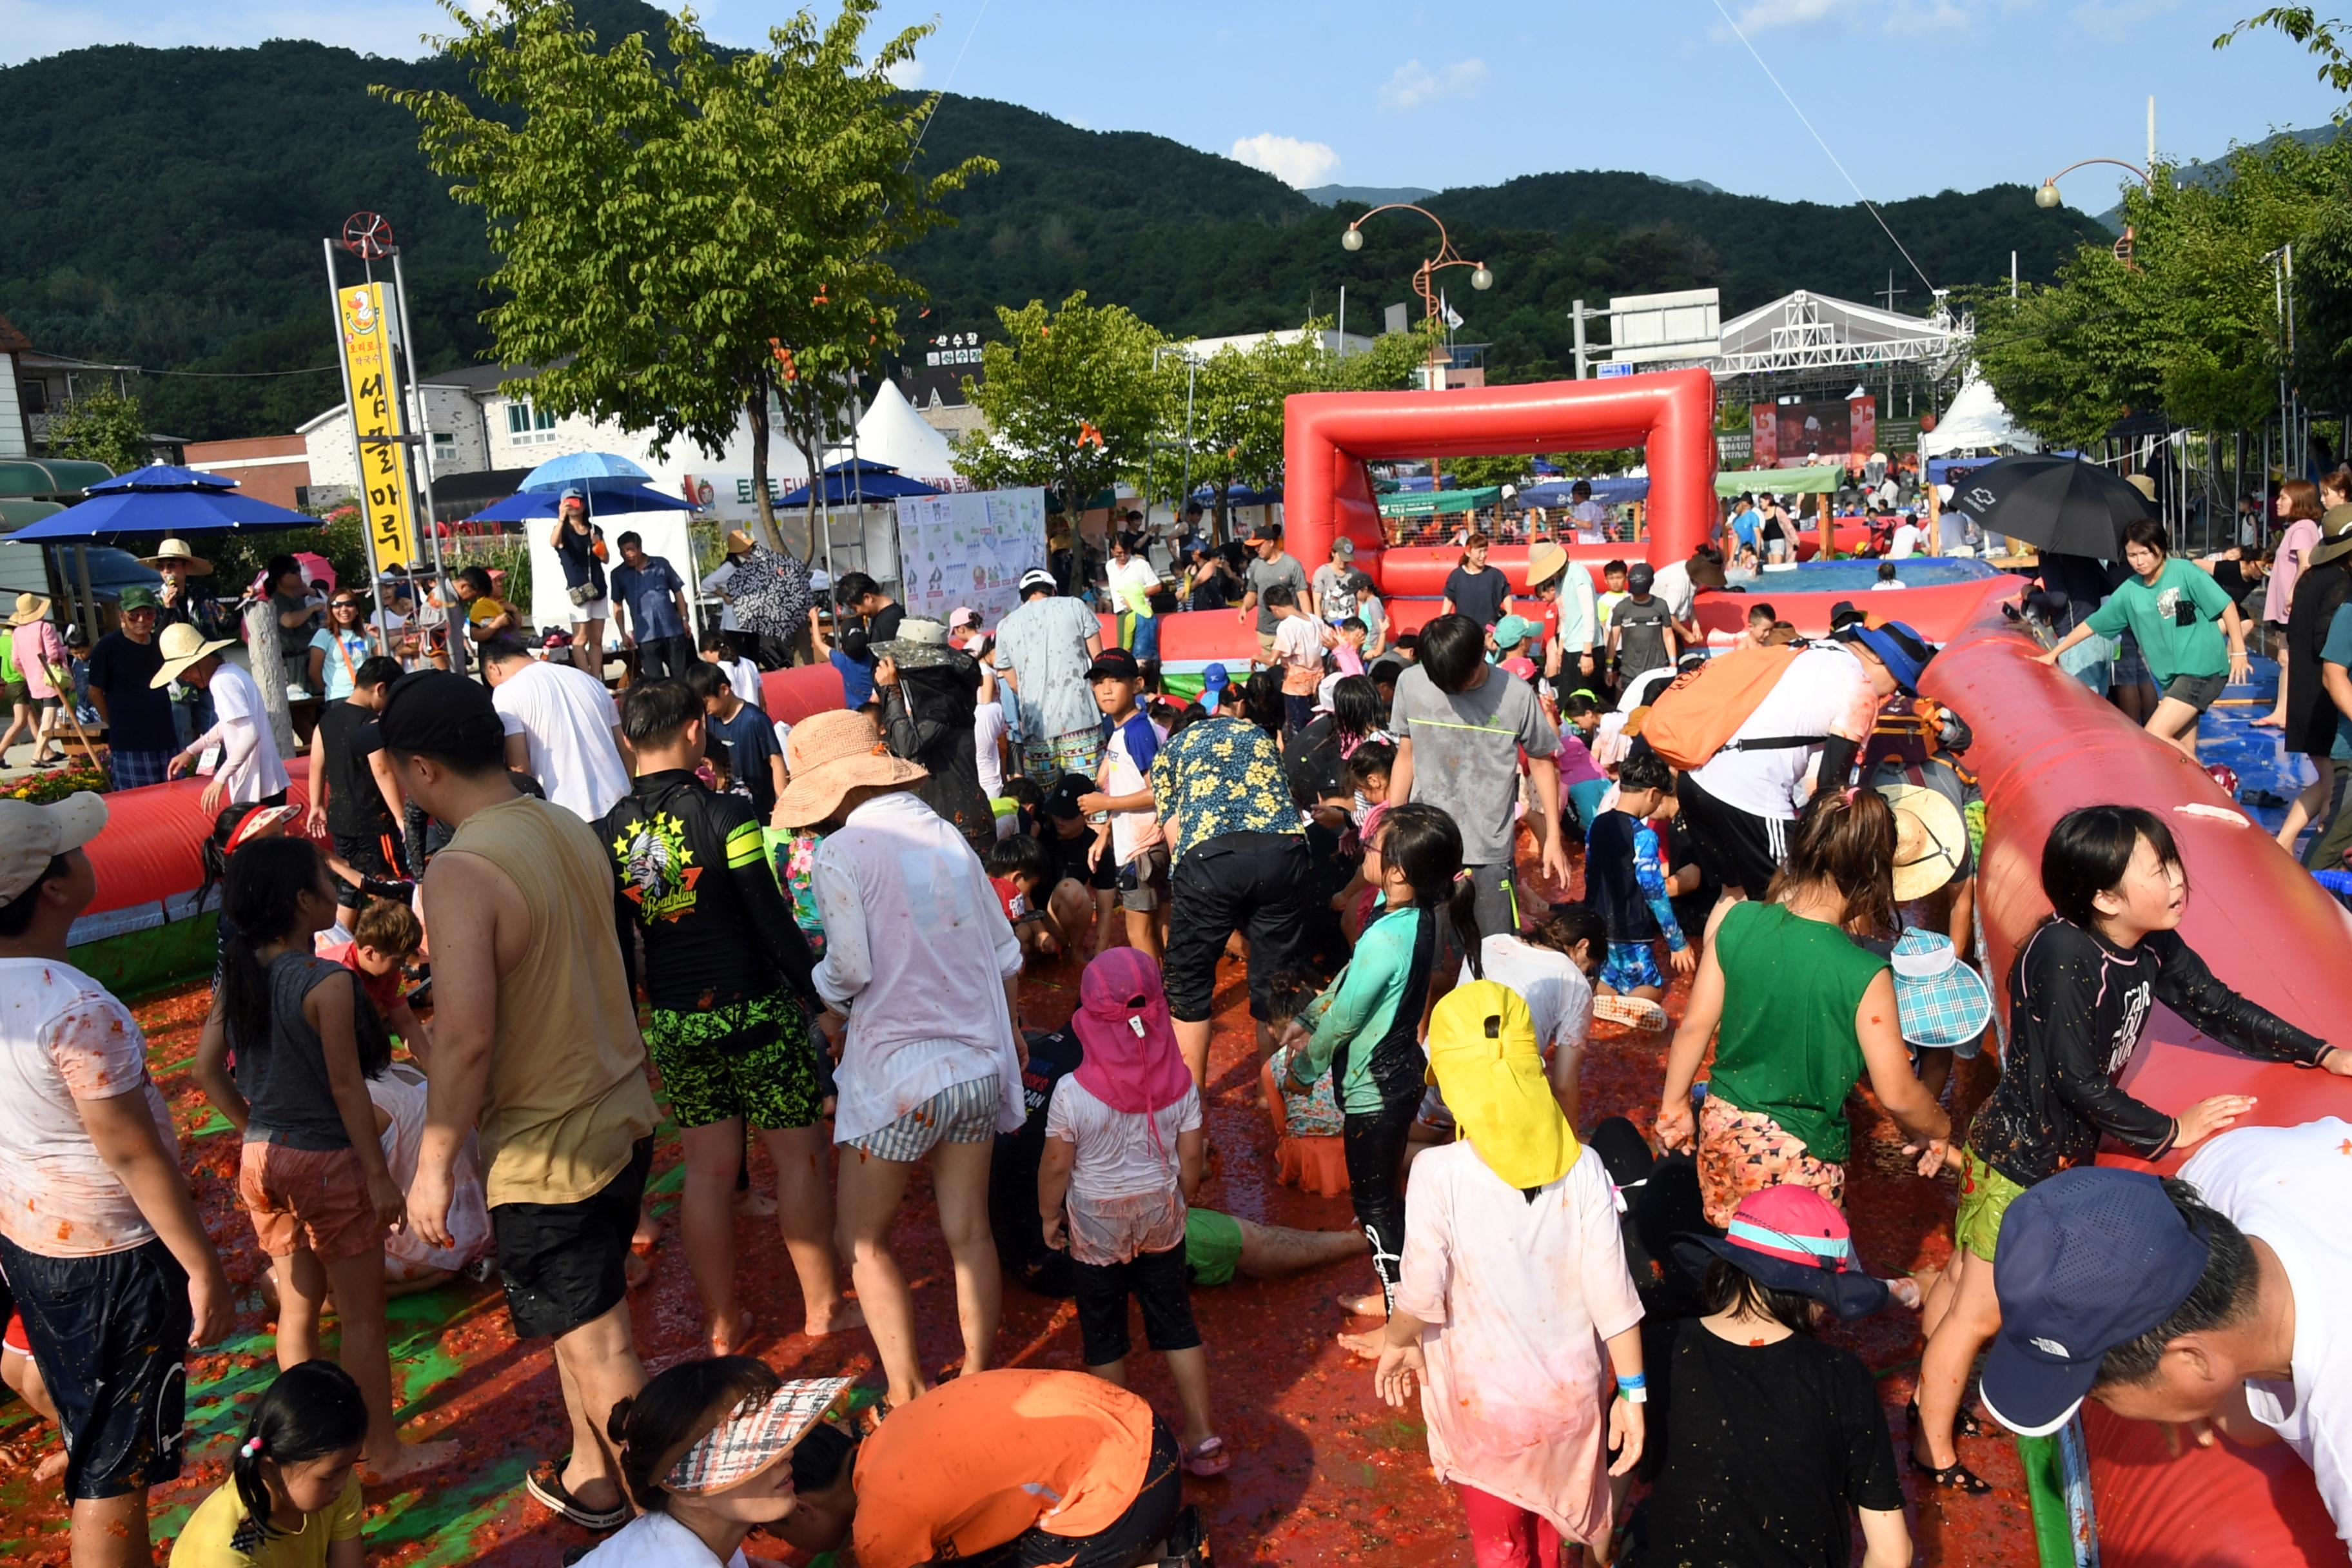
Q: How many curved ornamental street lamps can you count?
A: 2